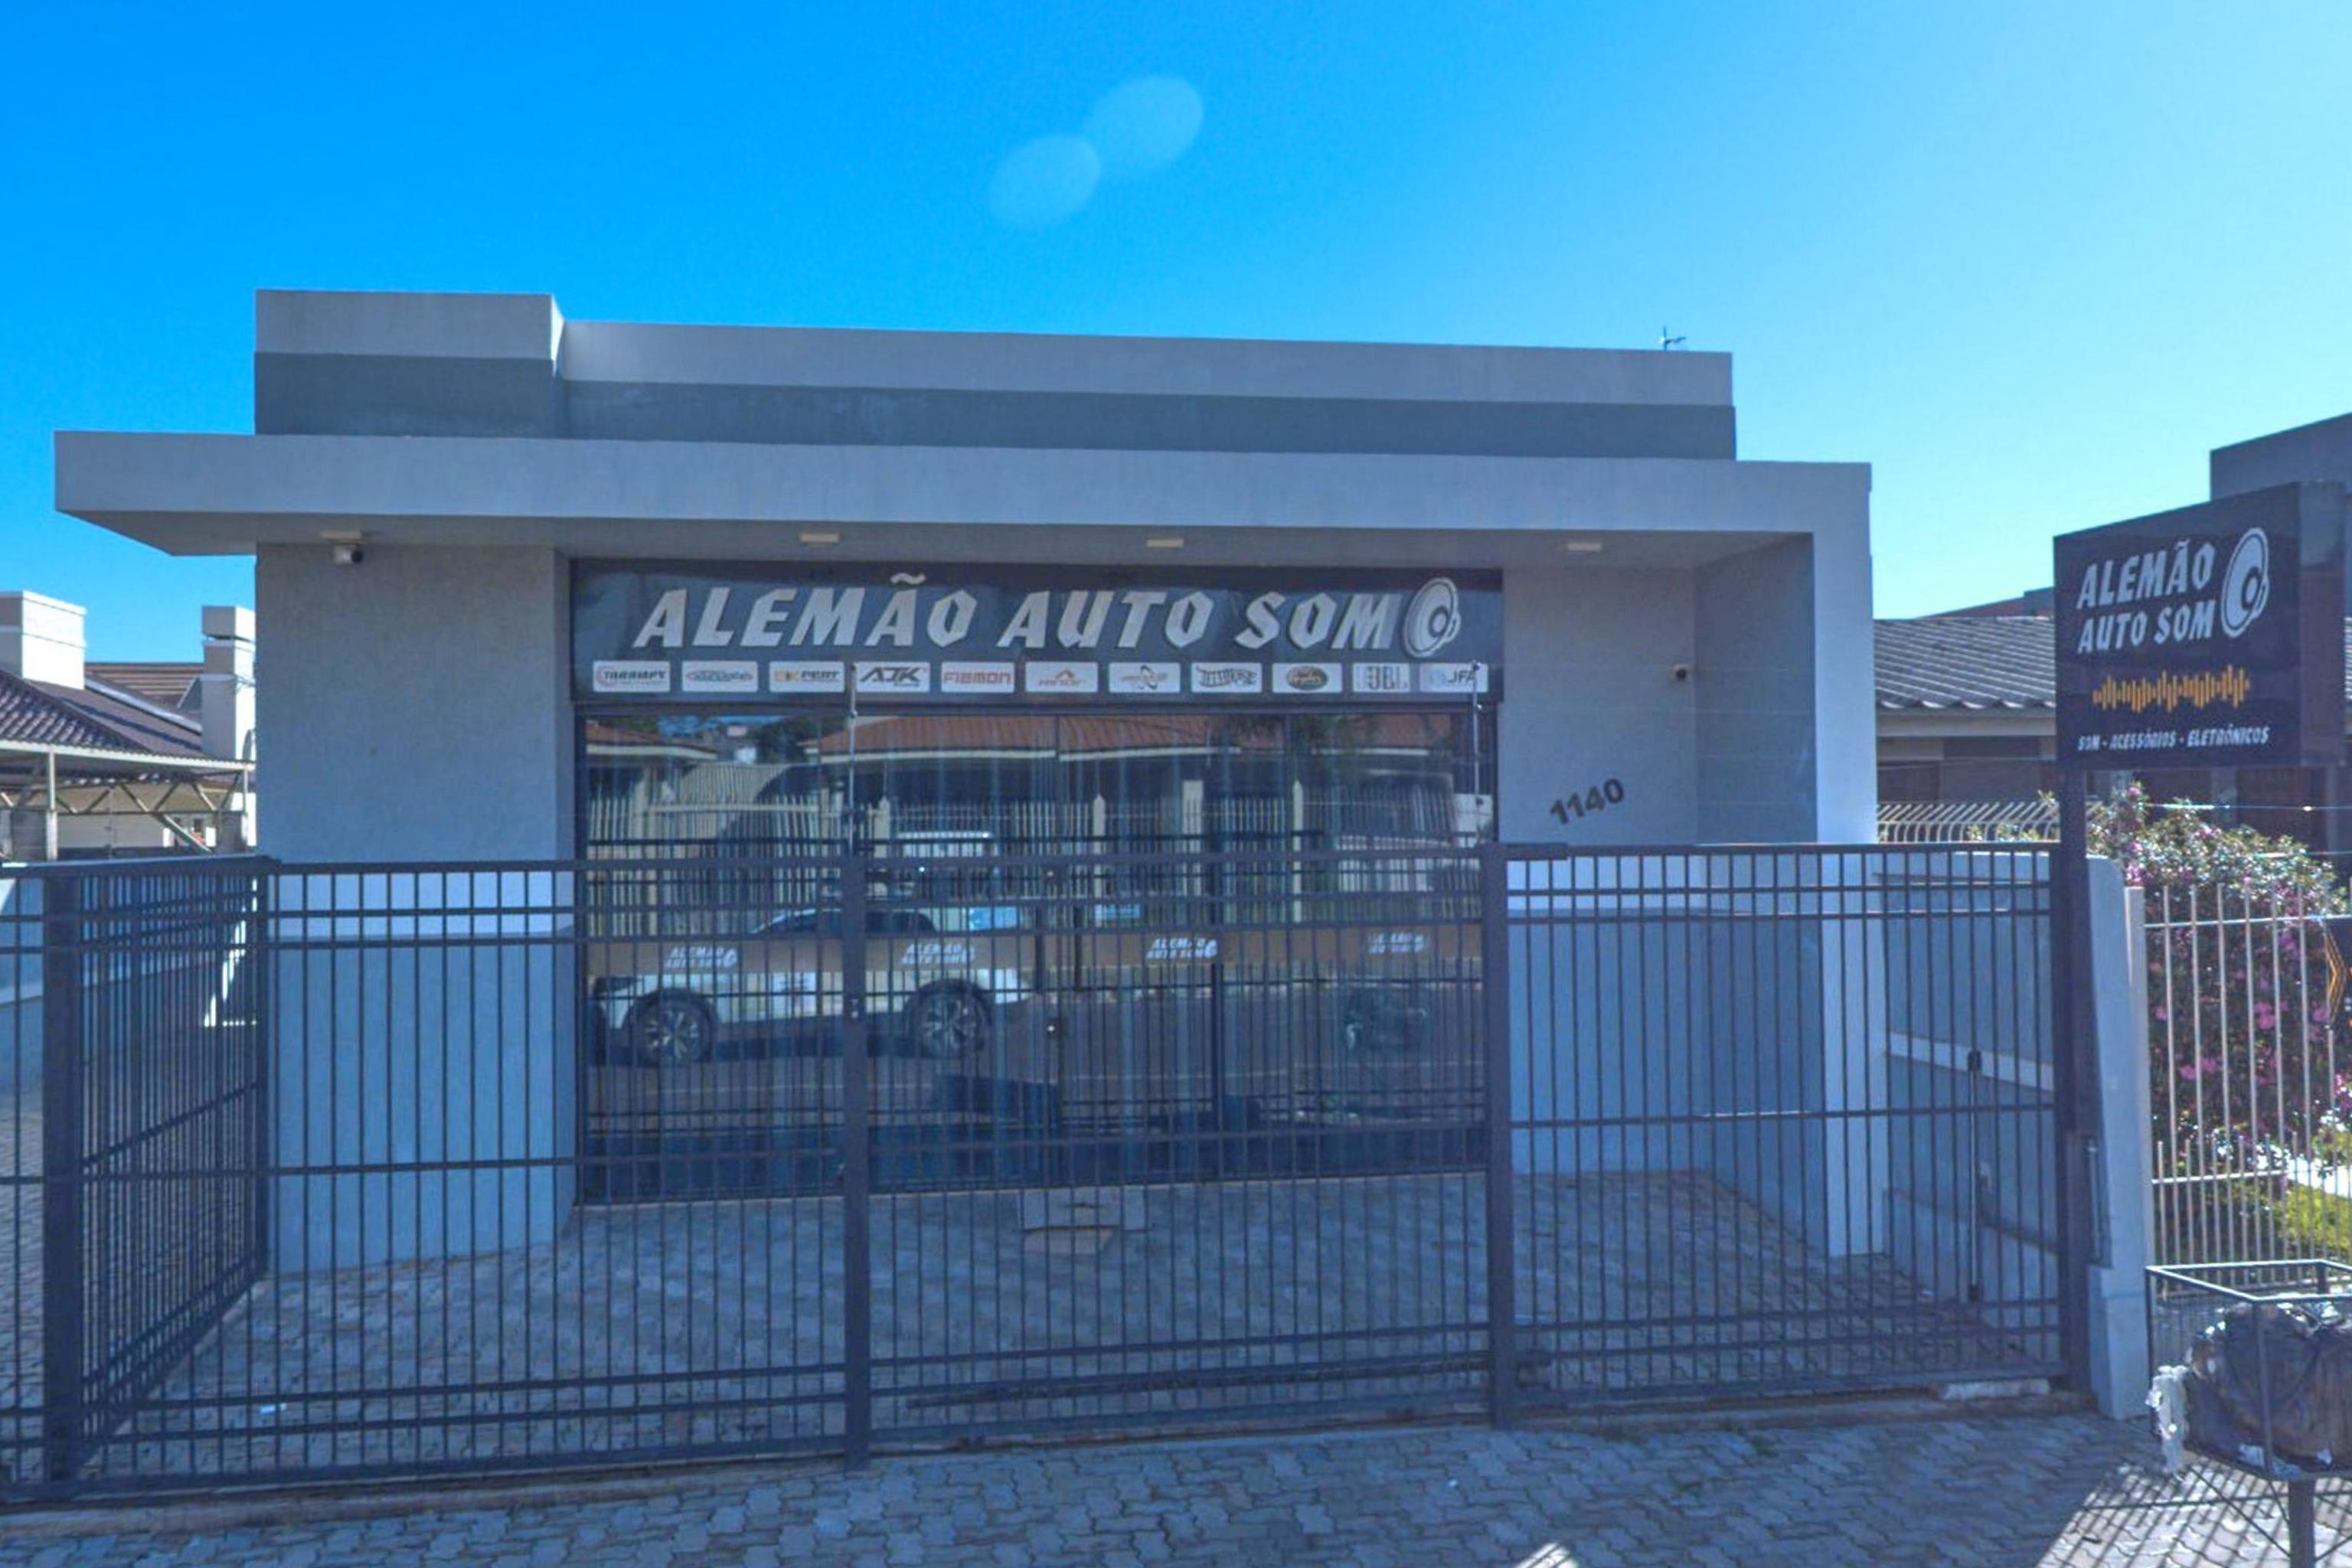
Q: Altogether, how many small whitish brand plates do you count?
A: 11